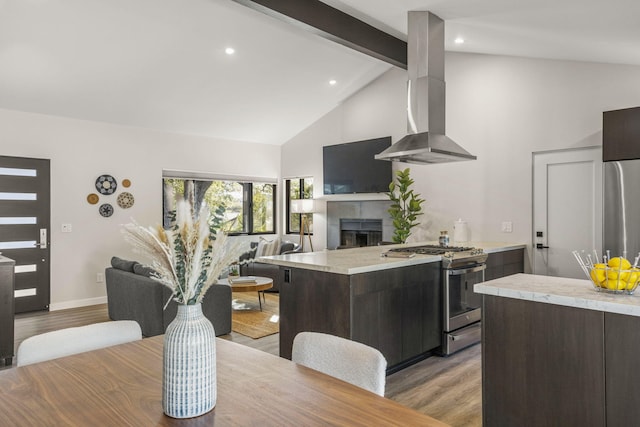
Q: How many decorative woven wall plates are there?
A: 5